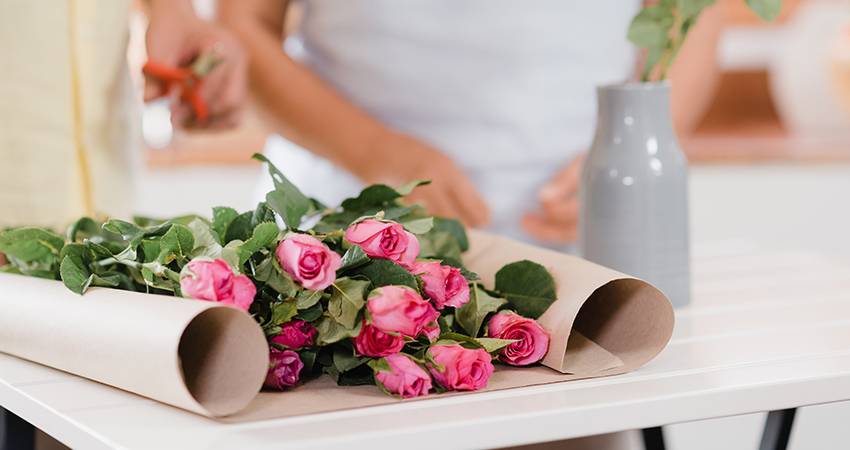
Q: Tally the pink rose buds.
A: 11